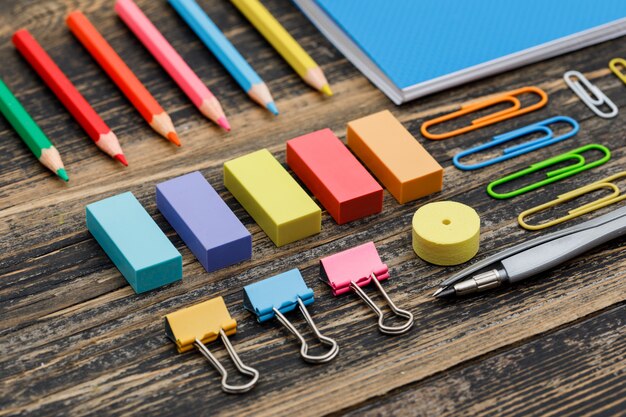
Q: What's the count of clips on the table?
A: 9